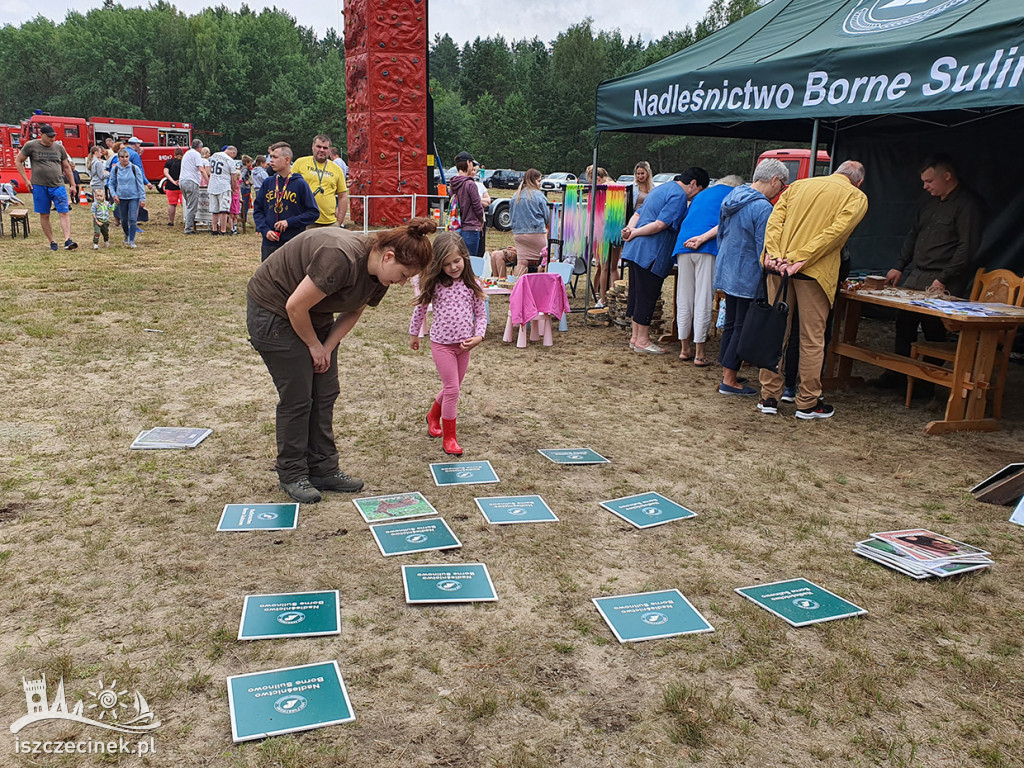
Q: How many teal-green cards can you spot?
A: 11